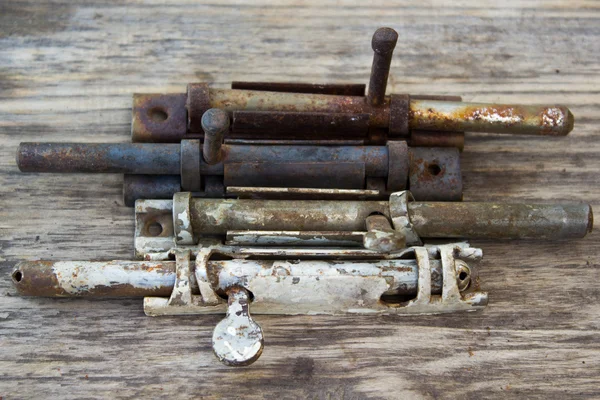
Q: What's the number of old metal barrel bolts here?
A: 4